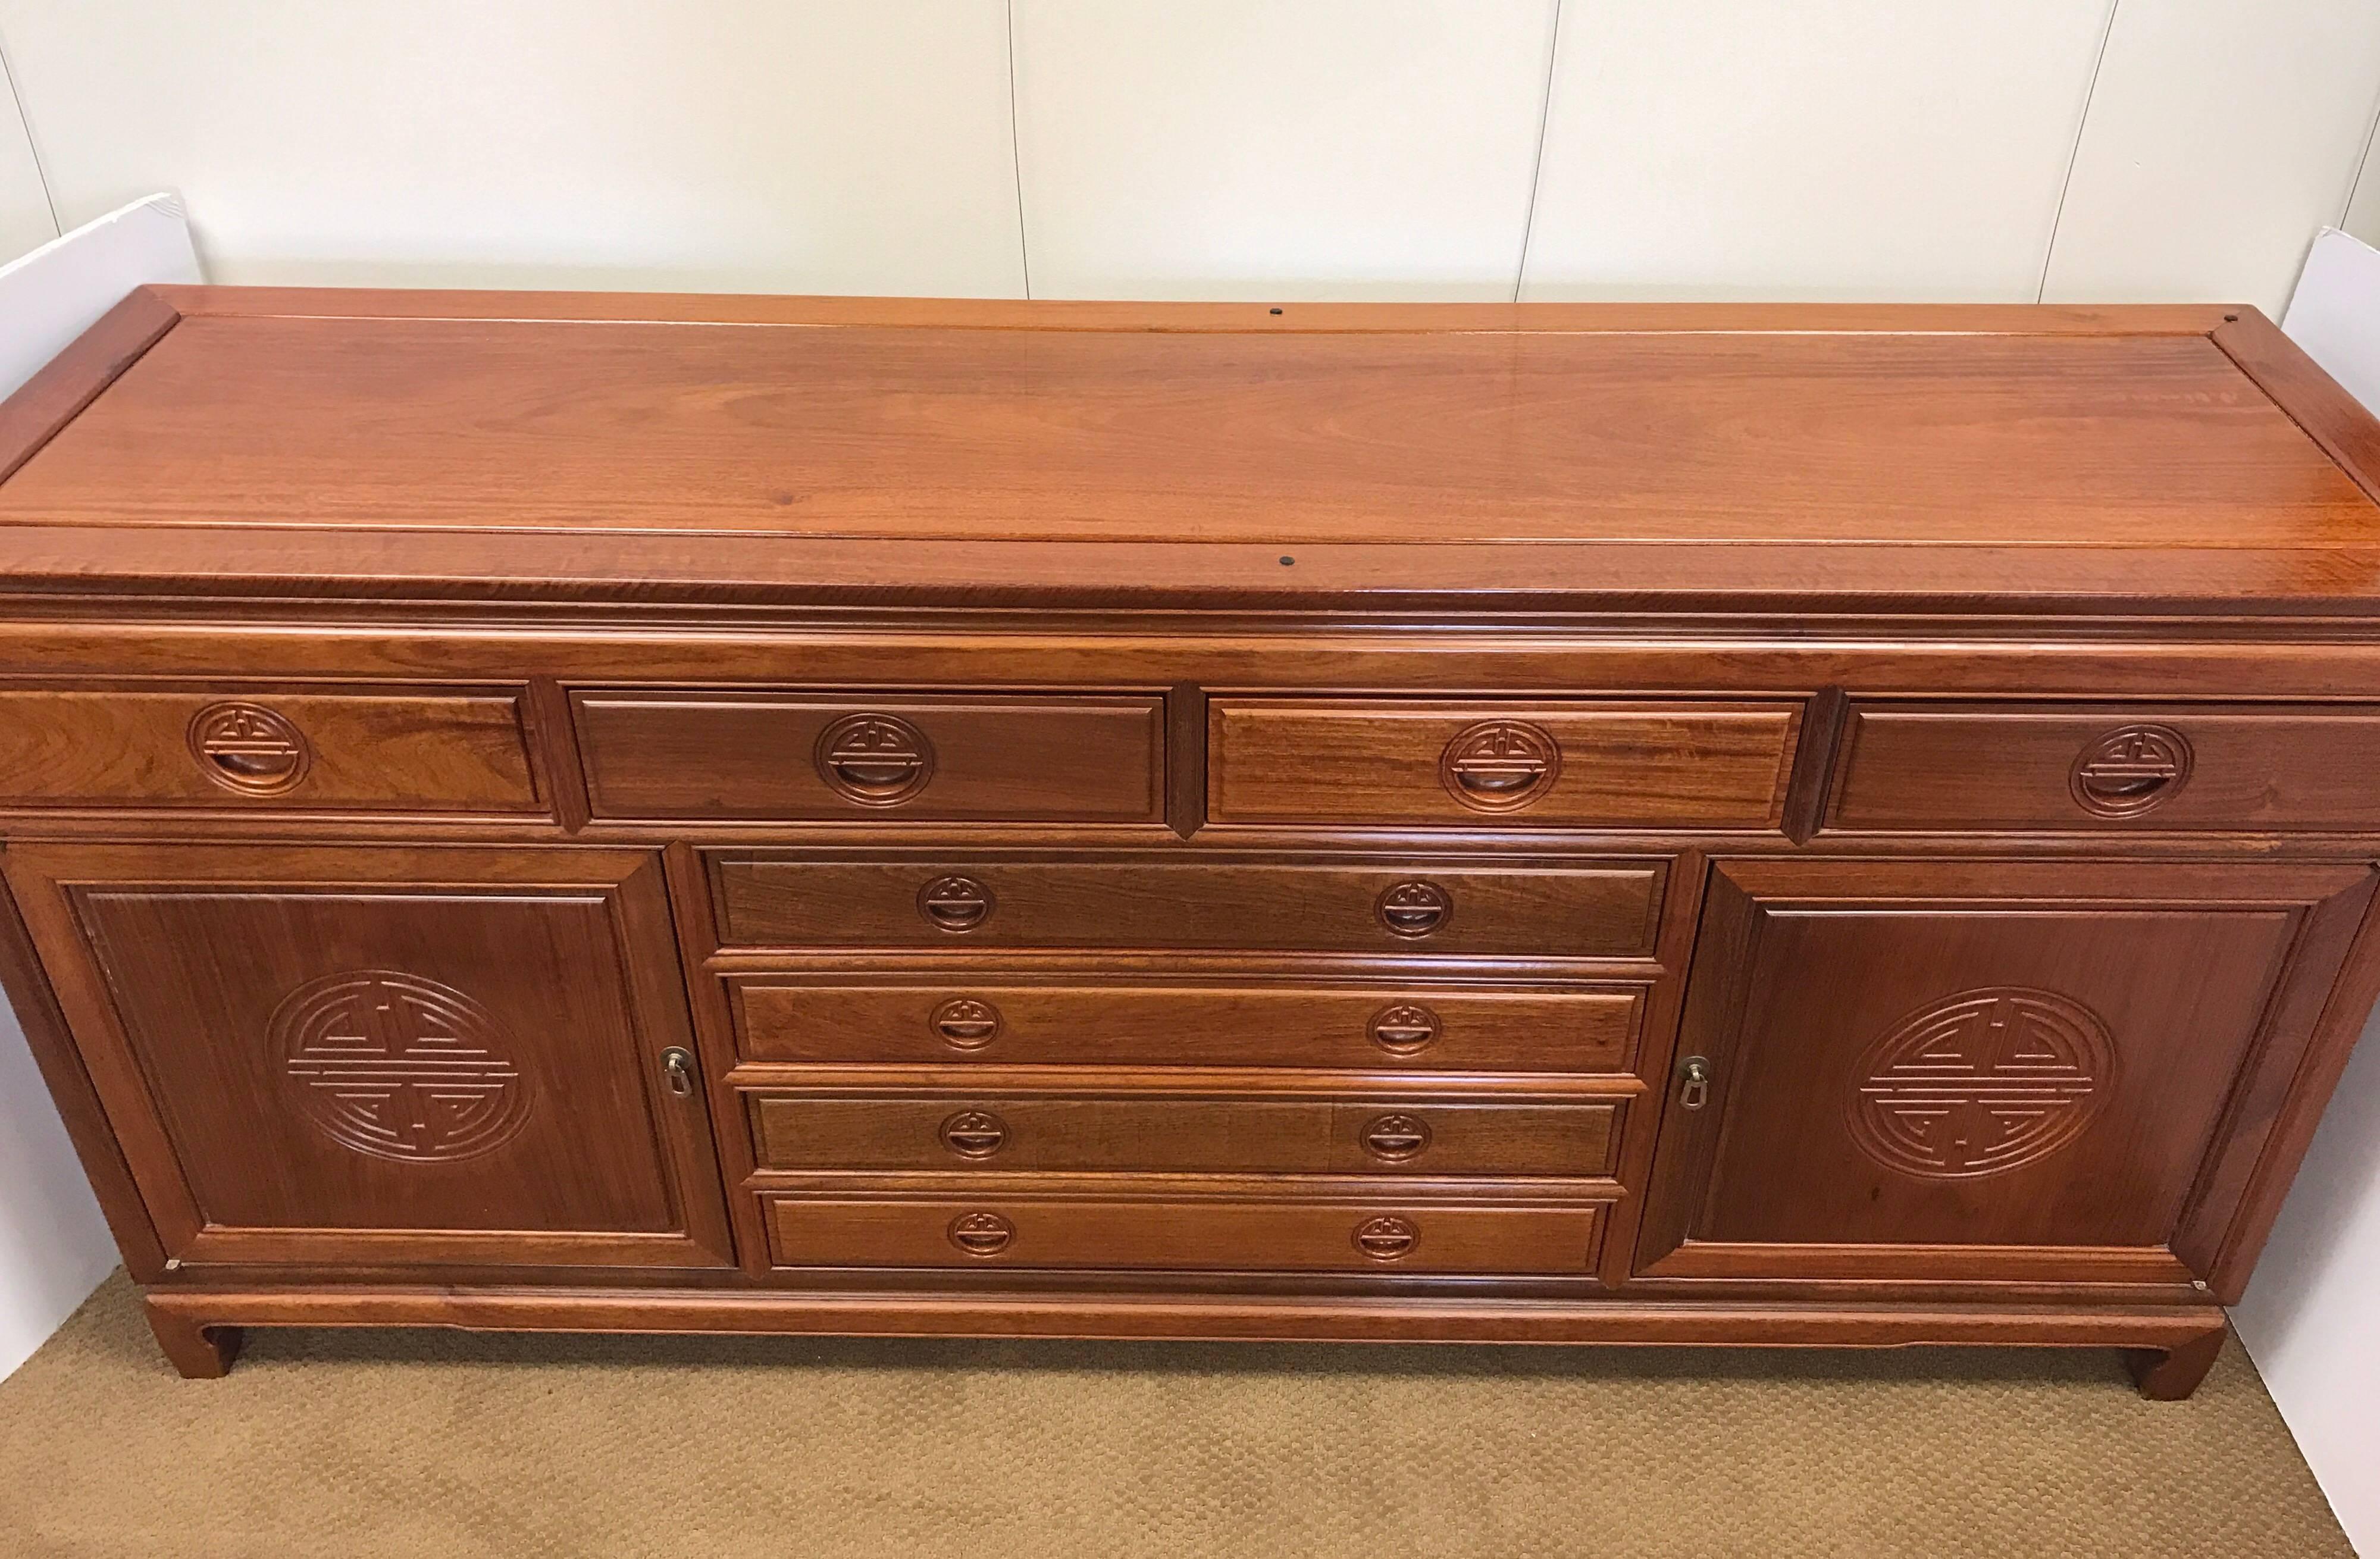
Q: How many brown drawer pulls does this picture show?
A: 12